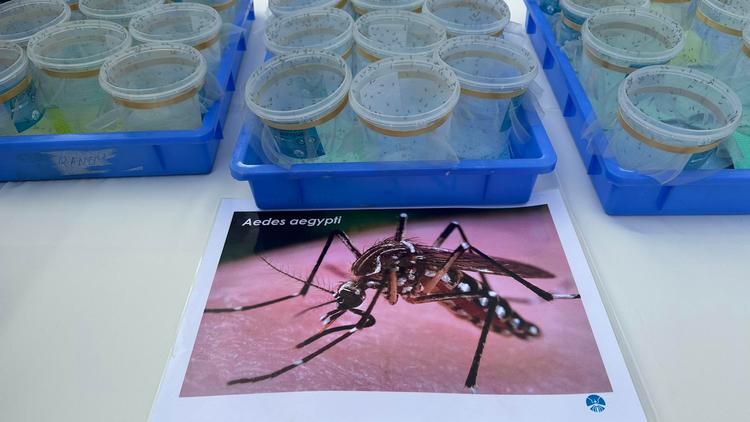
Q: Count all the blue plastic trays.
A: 3